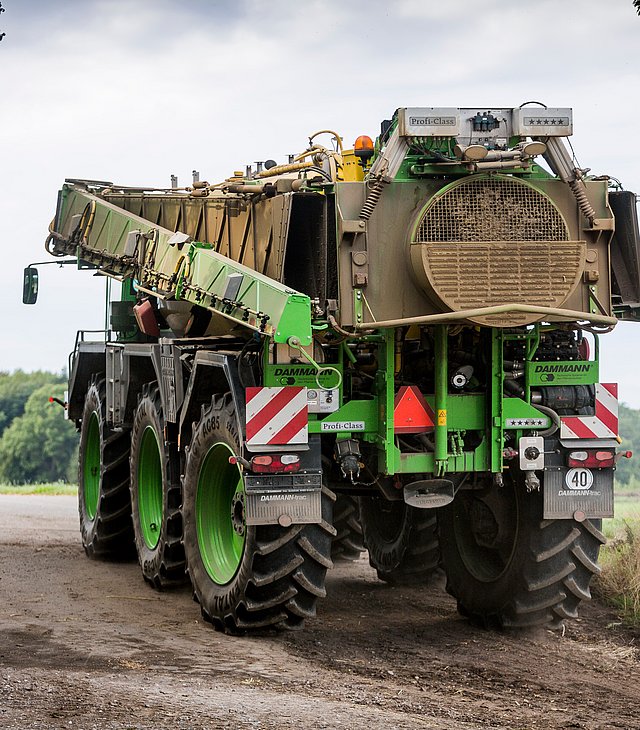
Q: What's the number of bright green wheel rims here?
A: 3